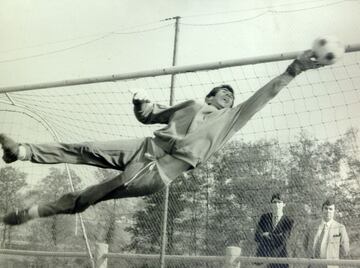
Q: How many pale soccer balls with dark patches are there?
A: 1